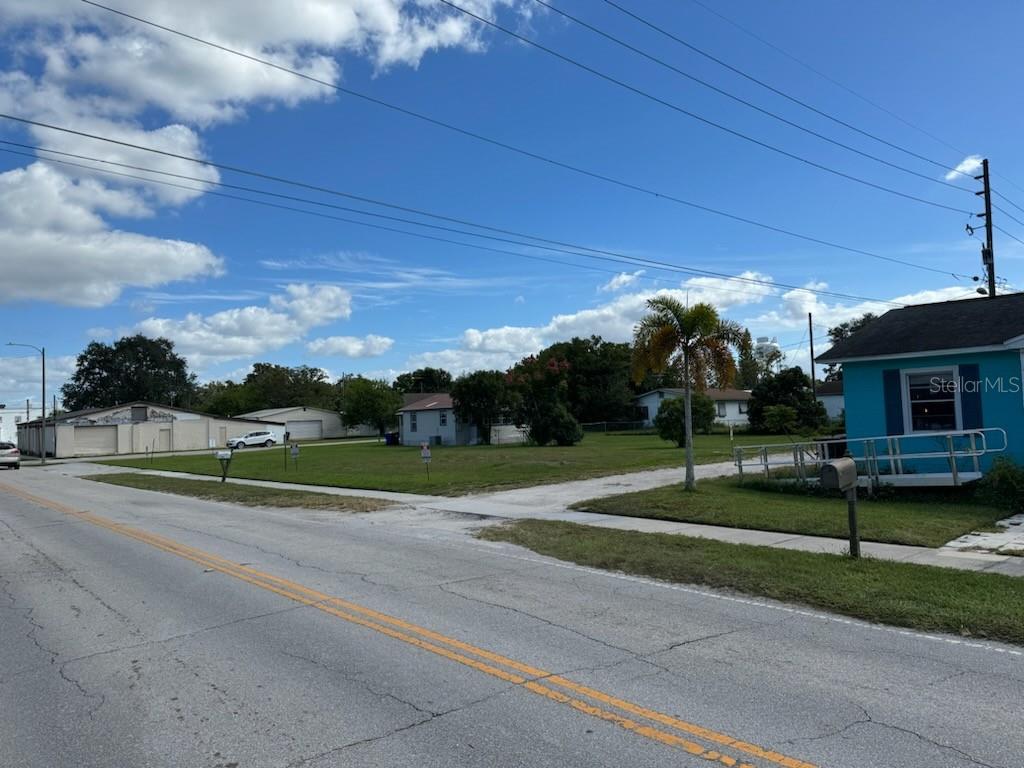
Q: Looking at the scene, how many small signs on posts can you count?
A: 2